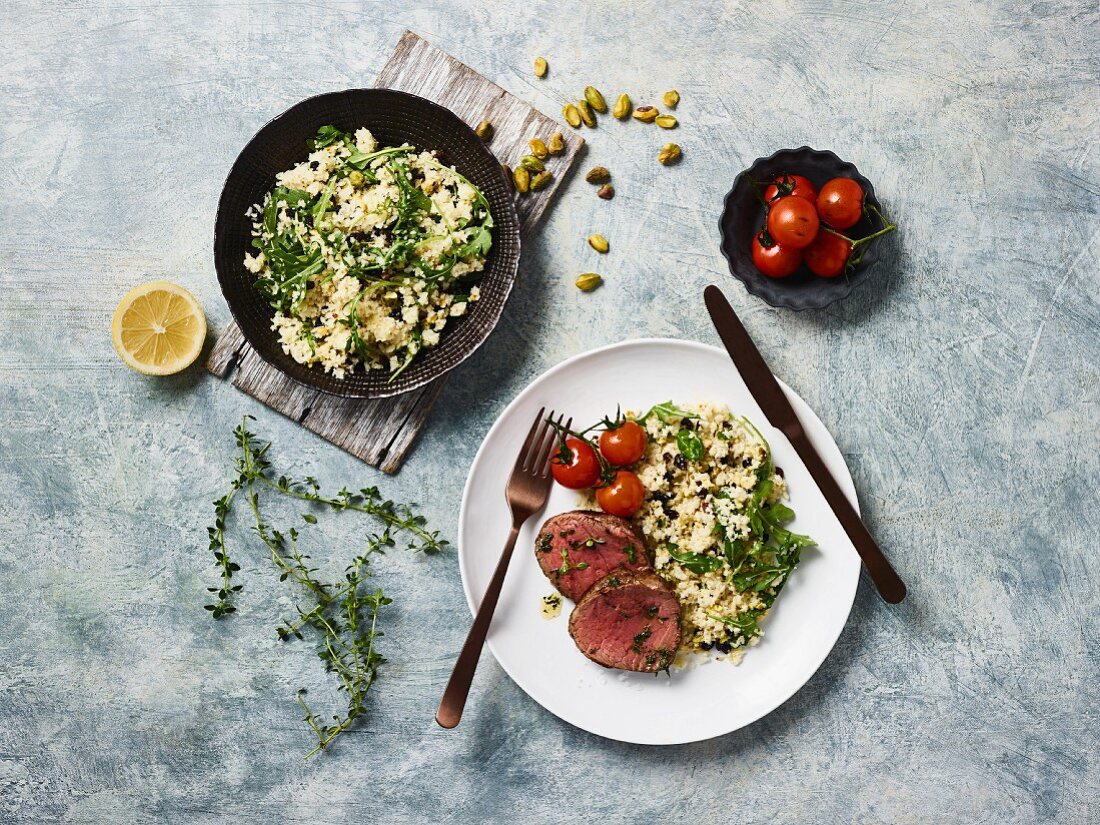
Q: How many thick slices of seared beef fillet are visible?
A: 2